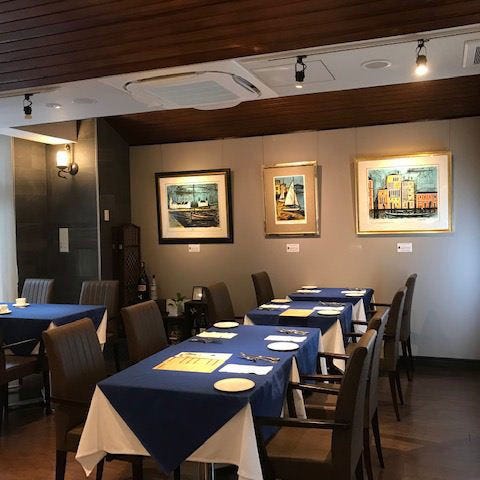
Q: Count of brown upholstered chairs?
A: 11